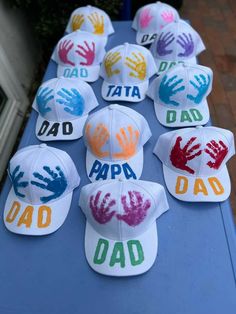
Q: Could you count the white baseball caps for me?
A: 11